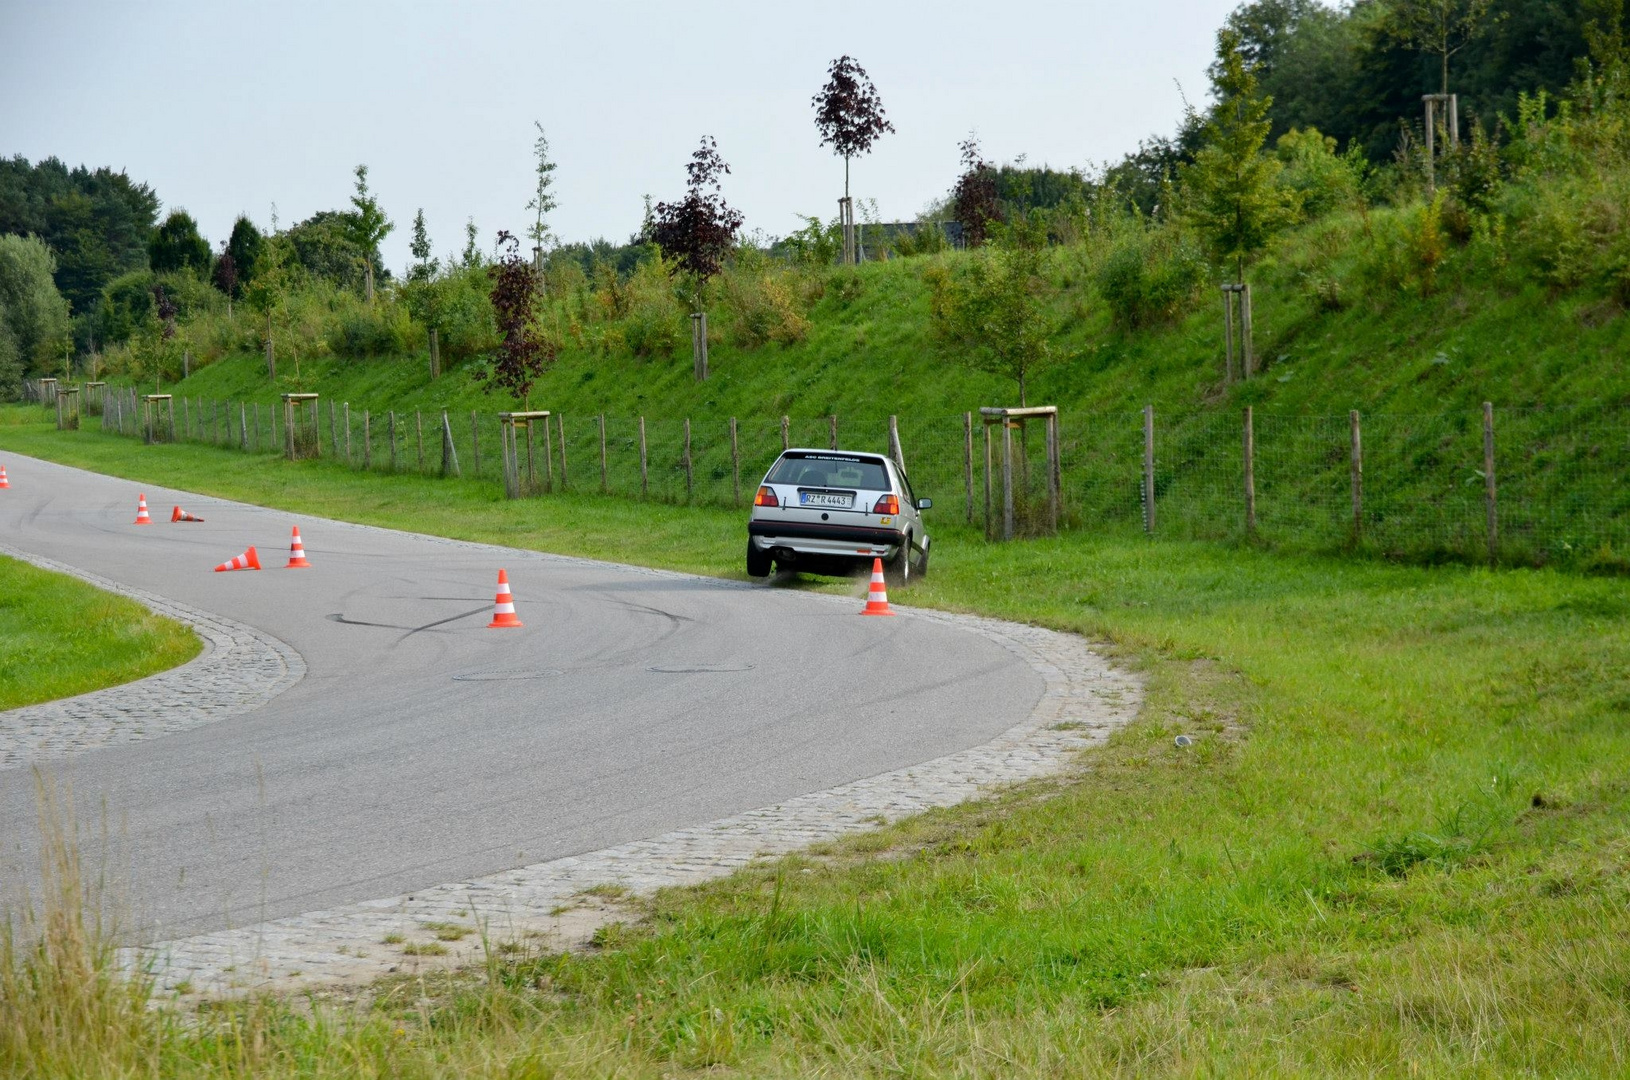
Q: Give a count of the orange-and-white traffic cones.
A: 7